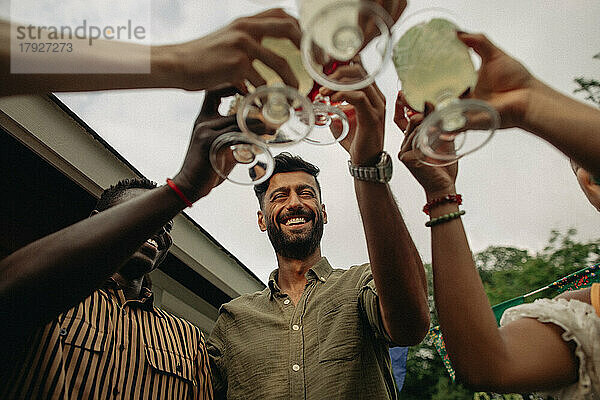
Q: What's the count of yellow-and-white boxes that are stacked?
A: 0